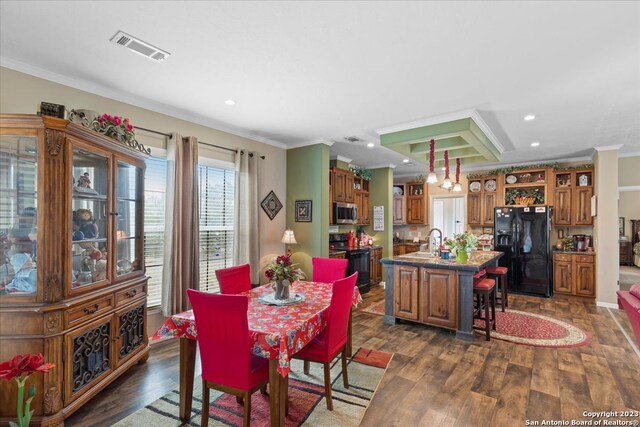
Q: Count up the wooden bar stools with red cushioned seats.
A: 3